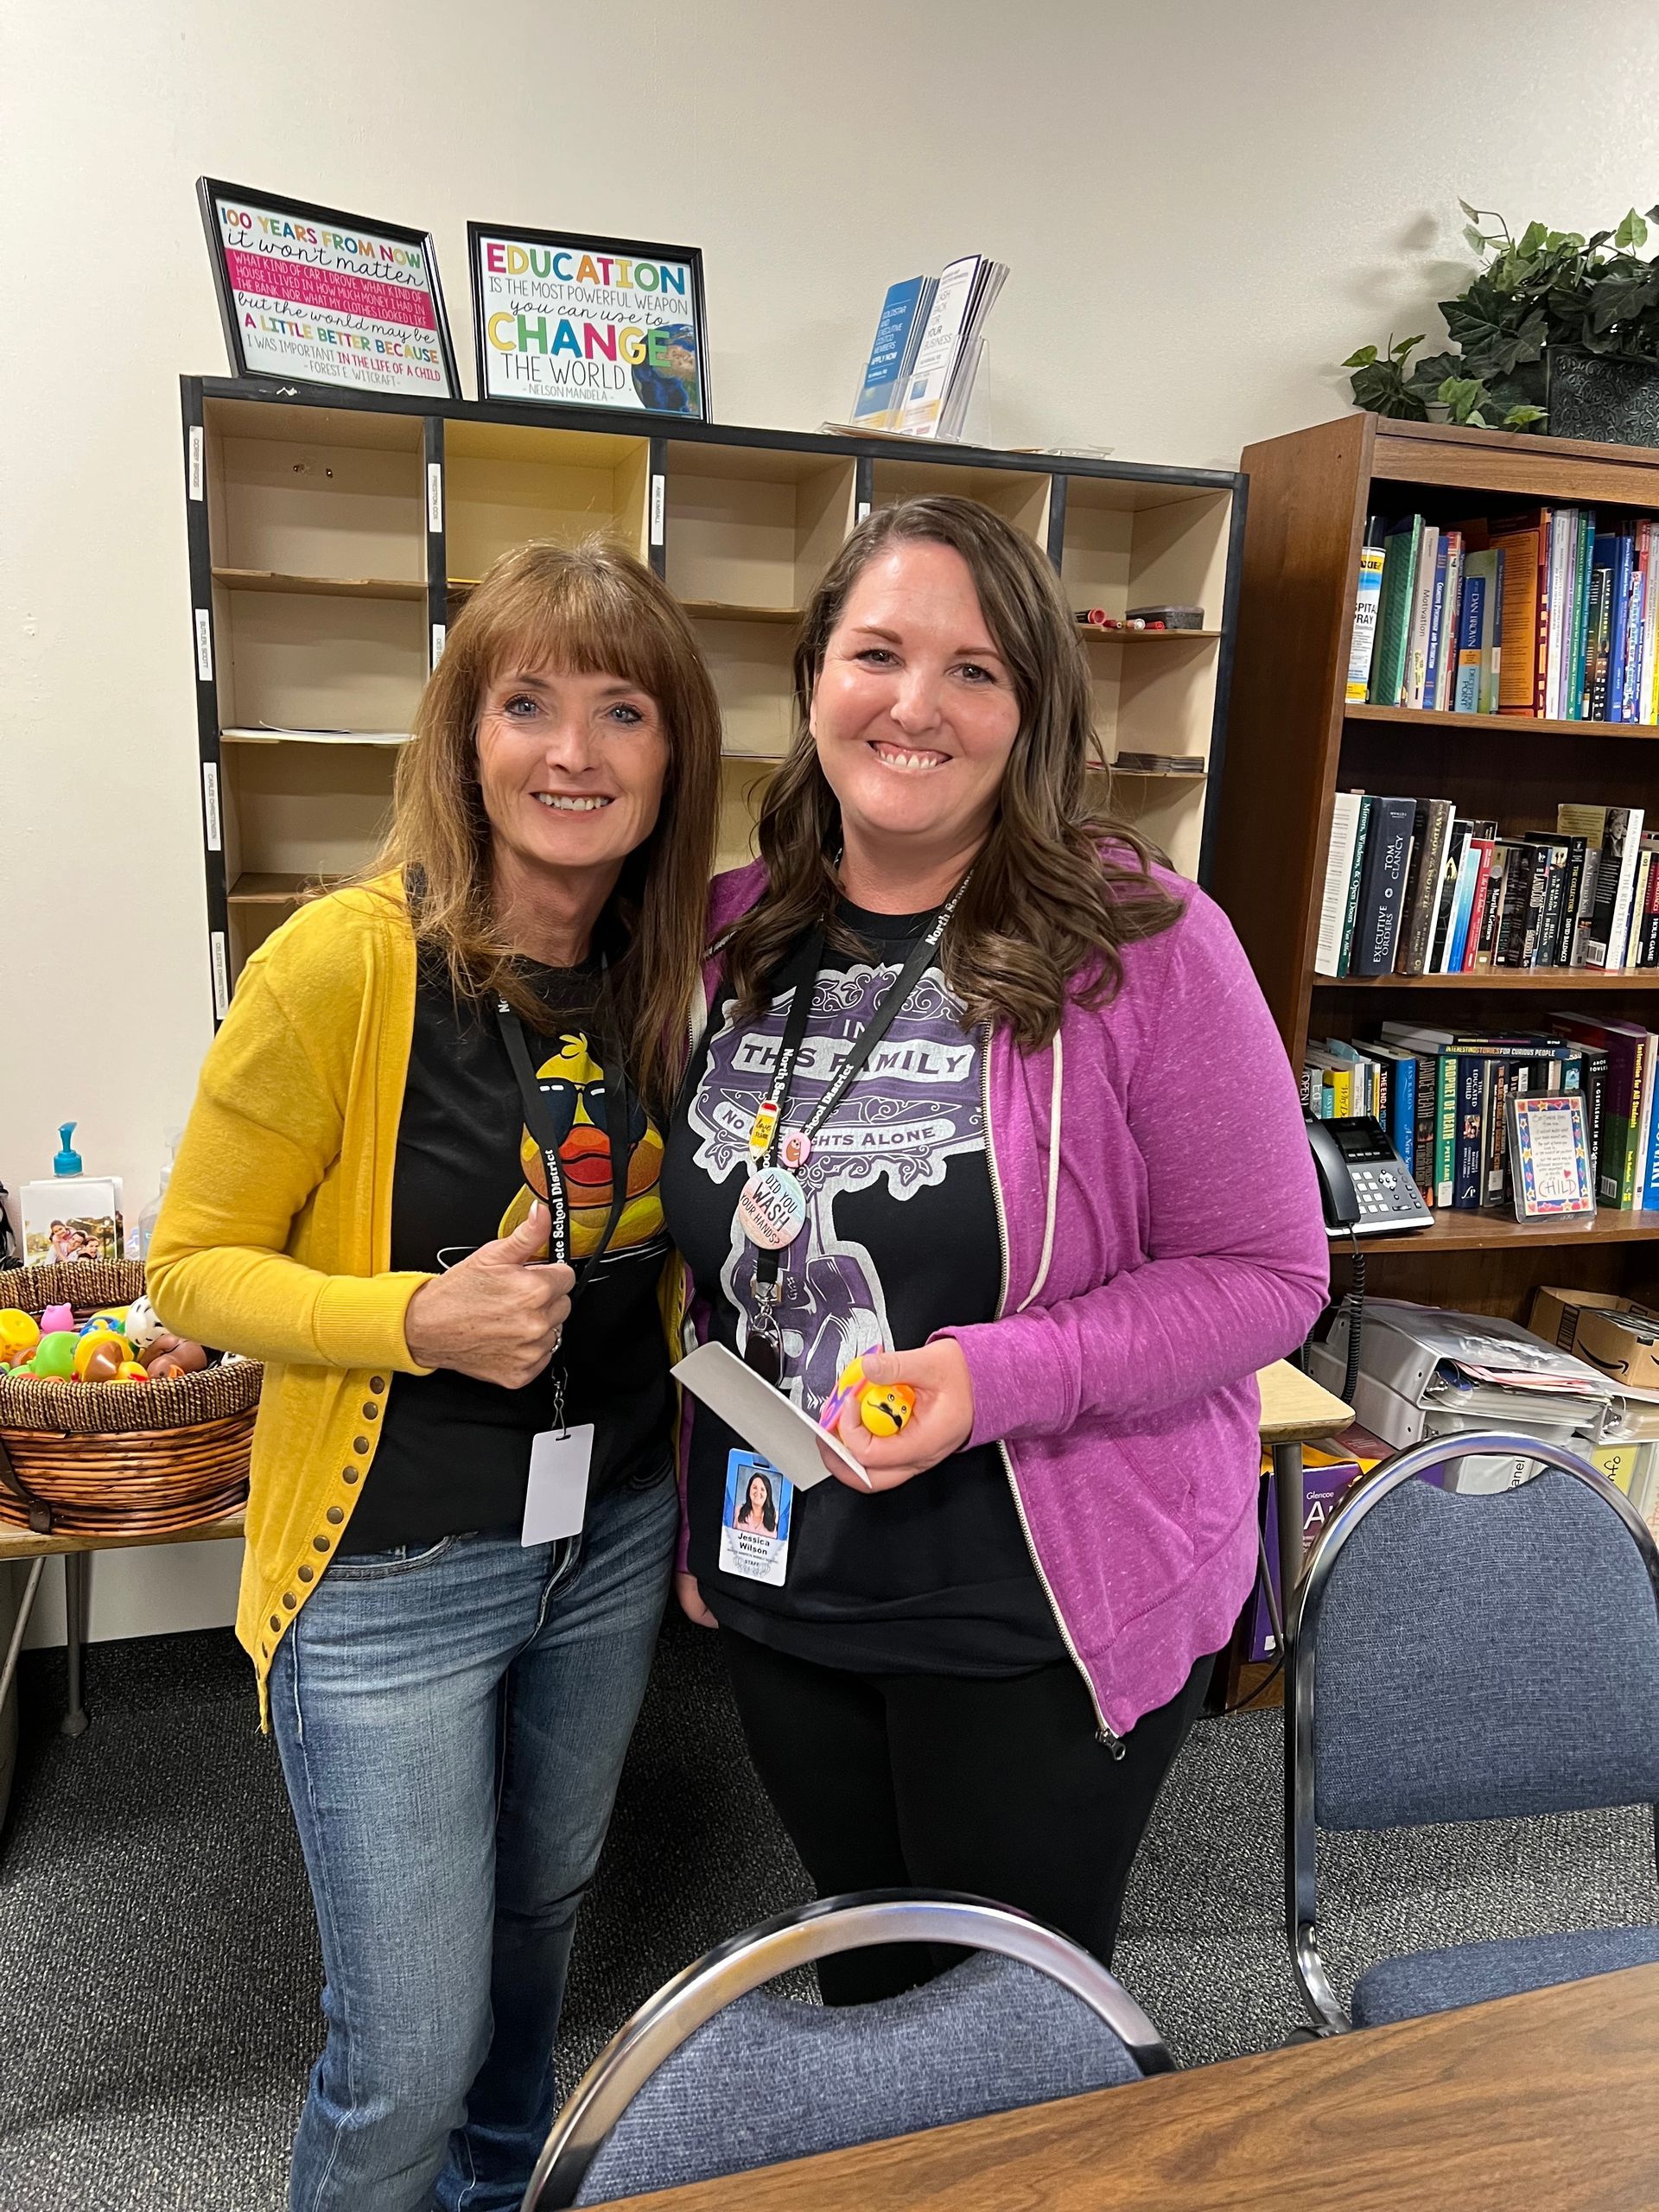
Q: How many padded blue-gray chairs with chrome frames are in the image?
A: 2